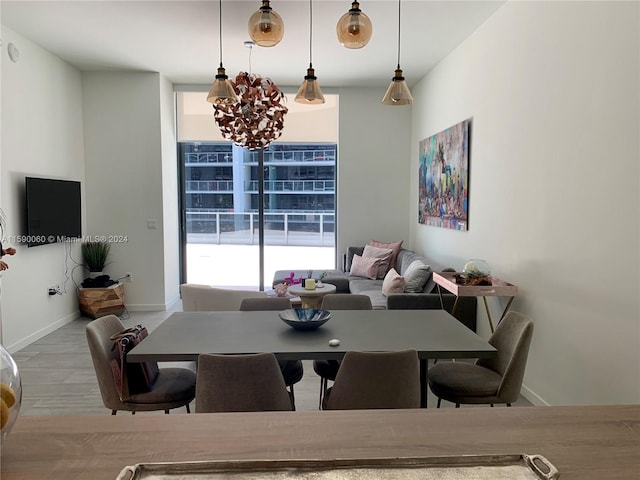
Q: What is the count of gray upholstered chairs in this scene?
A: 6